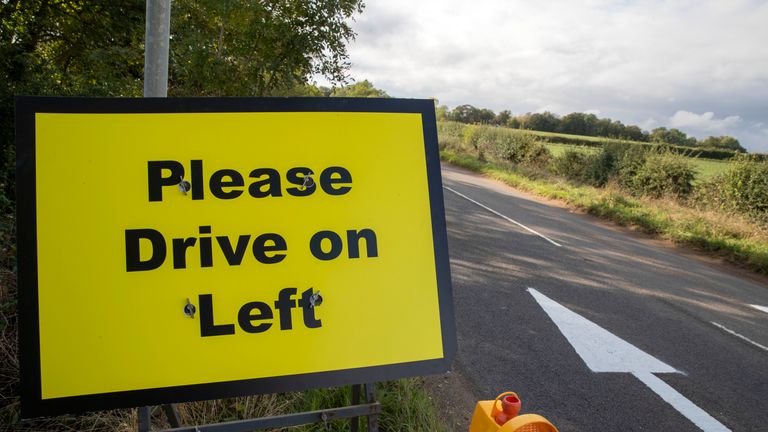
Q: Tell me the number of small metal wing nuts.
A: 4